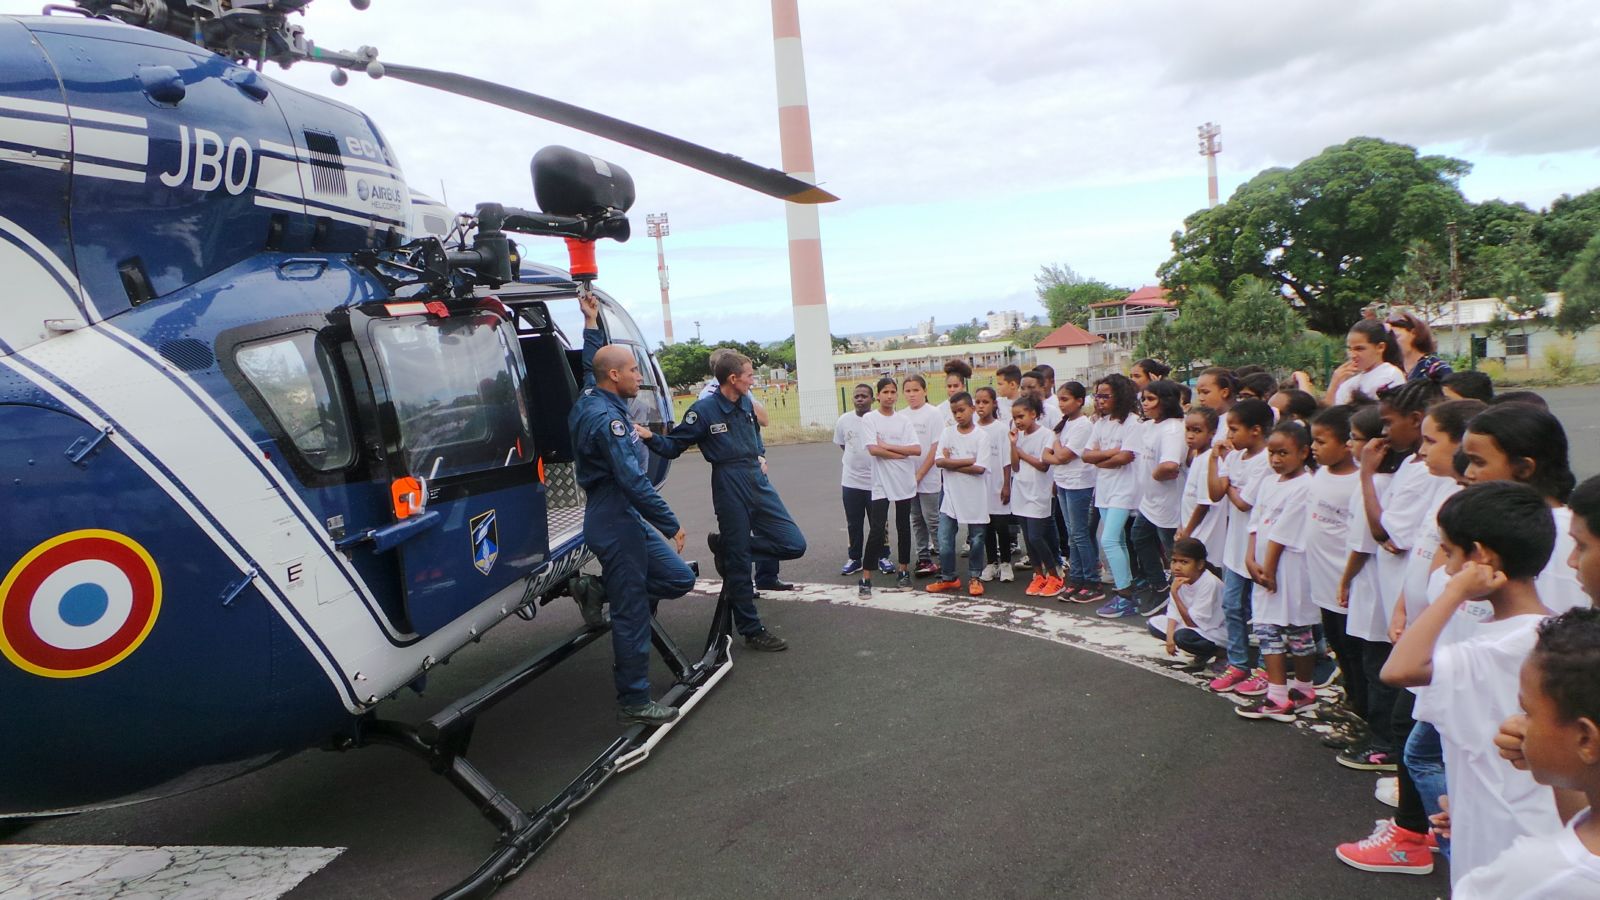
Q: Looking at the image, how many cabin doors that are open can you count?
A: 1